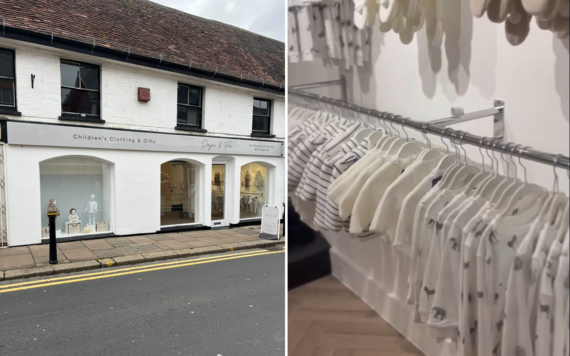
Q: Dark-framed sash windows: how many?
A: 4